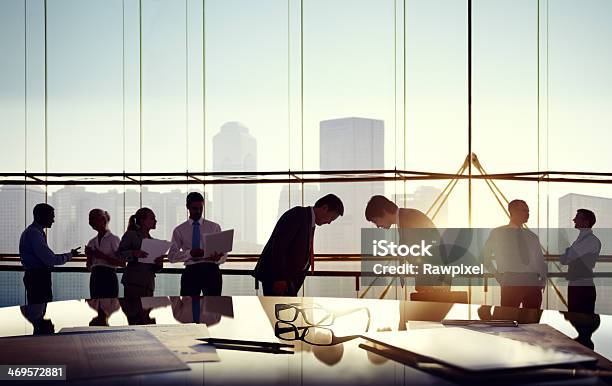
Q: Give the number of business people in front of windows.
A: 8